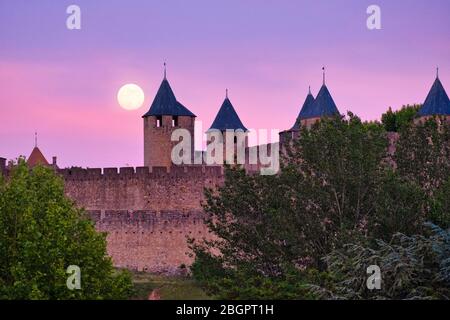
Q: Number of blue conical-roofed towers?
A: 5